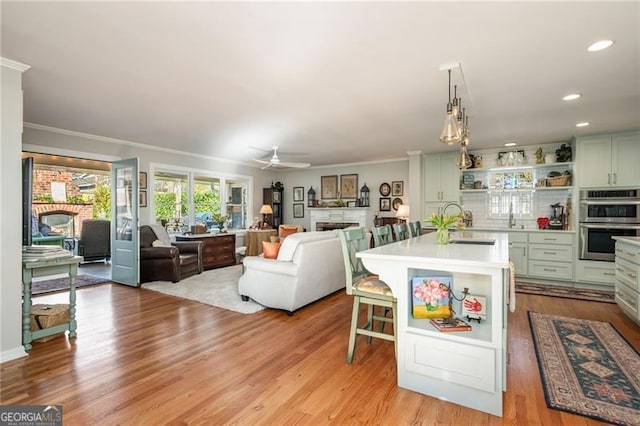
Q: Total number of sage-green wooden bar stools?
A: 4